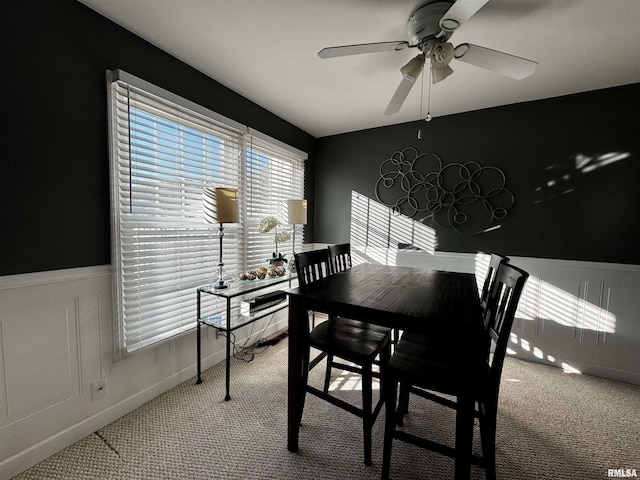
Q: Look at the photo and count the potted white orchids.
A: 1